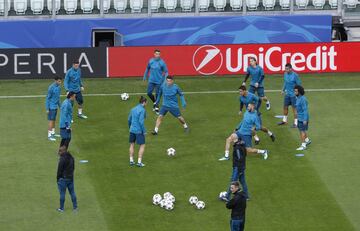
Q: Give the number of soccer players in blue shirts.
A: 11